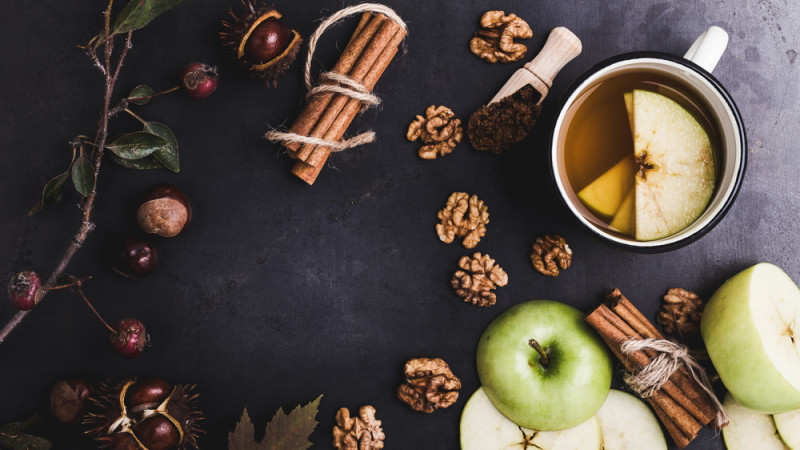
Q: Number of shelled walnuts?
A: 8